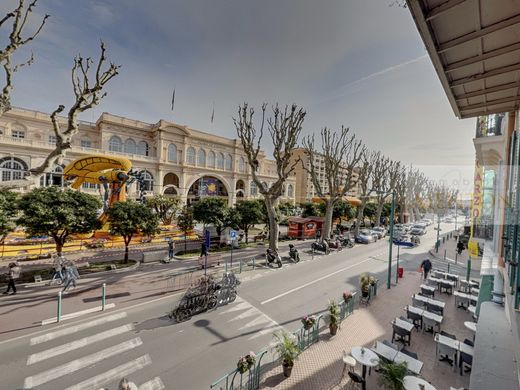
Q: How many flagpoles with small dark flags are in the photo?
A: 2